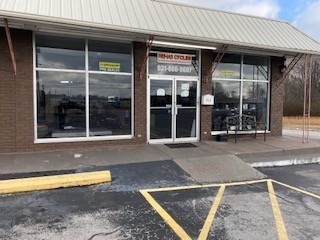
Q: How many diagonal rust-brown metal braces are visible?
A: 4